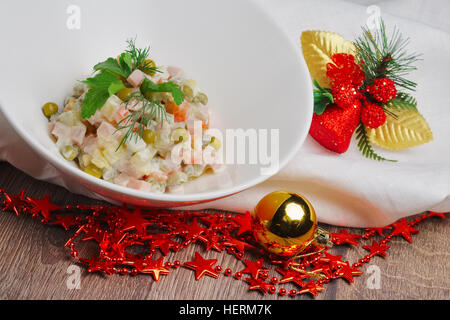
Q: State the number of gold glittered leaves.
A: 2